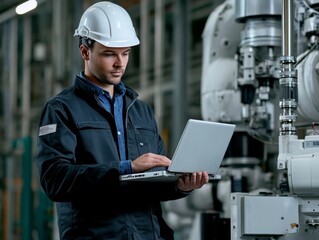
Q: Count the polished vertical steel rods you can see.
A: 1